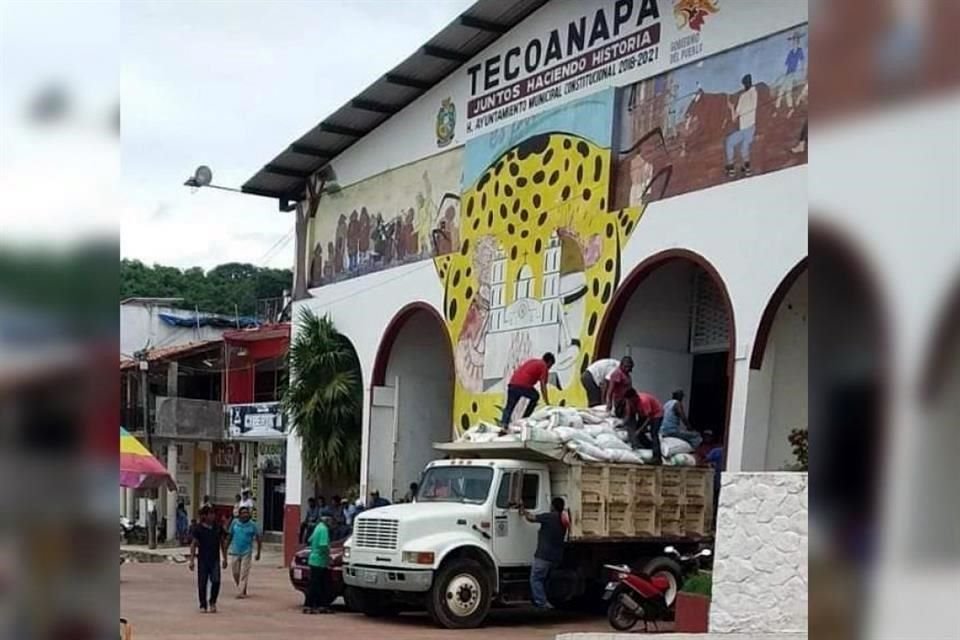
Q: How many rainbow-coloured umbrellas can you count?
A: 1